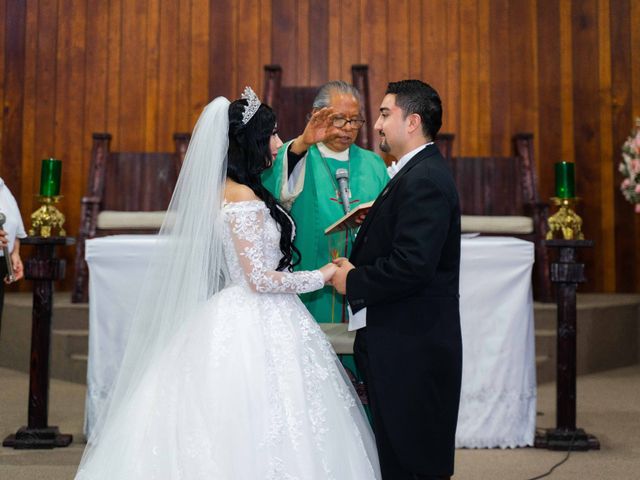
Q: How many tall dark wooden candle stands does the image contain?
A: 2